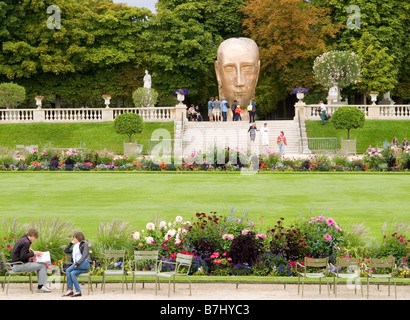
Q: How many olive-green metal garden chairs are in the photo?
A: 8